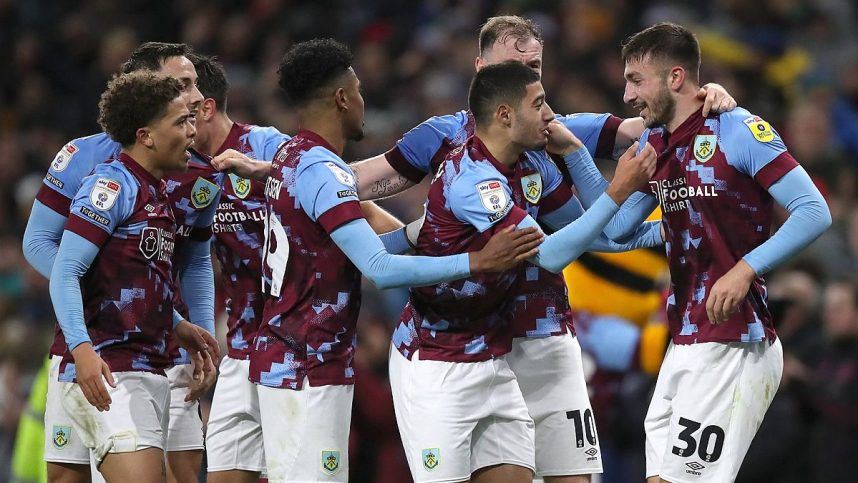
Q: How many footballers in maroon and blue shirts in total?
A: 7